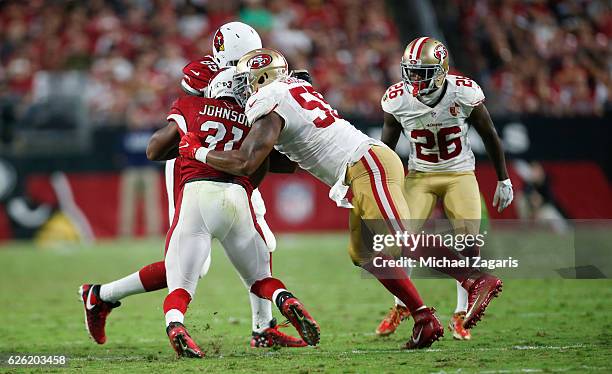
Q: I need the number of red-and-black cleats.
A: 4